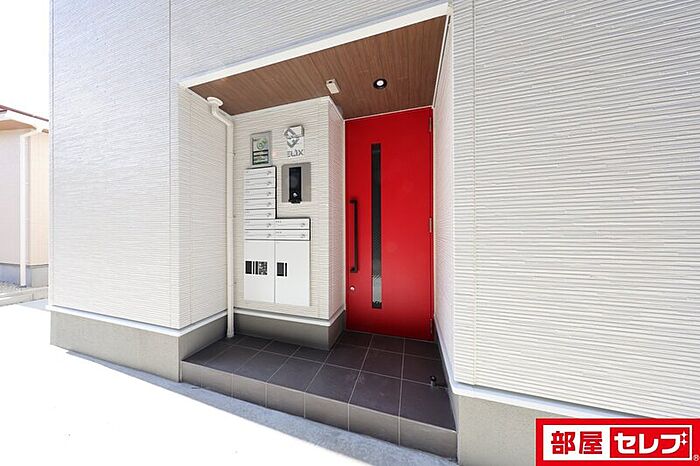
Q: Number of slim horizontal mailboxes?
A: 9